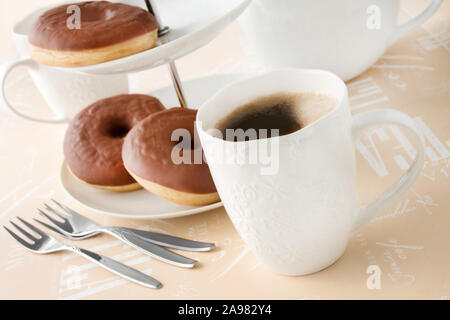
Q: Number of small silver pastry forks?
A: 3